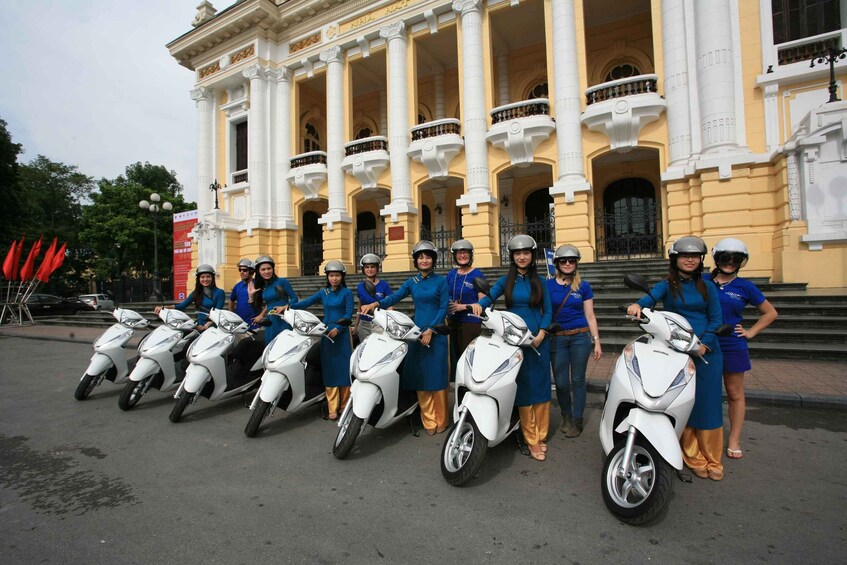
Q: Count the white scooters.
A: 7